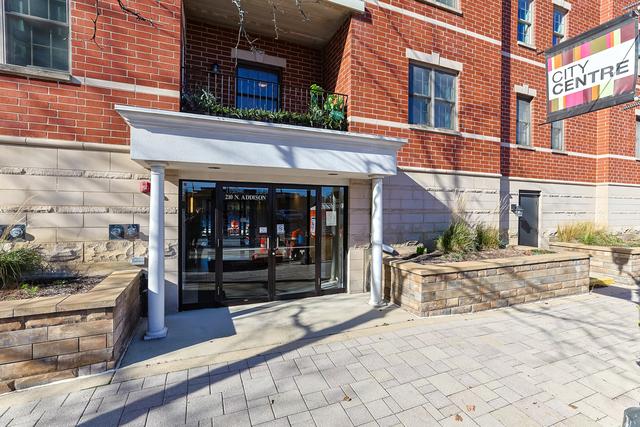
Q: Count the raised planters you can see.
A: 3